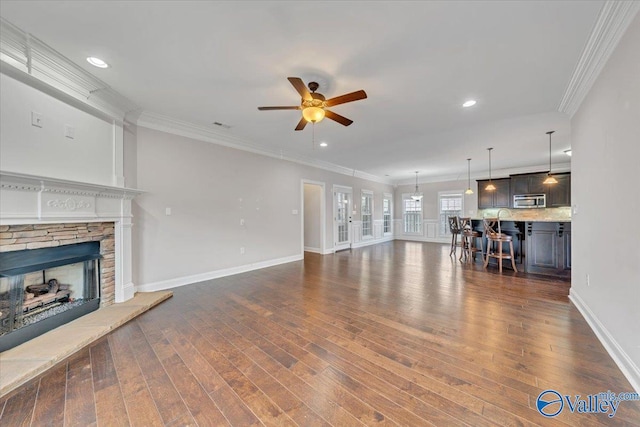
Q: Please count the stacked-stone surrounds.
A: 1